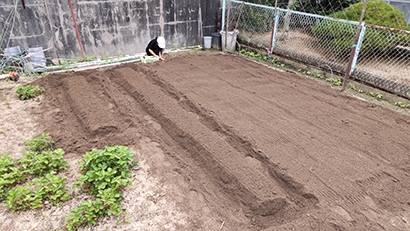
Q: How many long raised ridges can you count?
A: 2